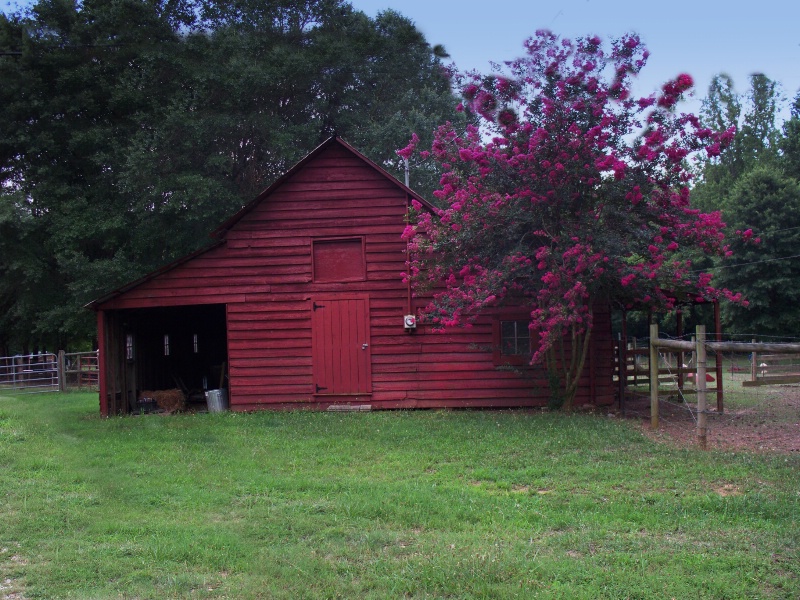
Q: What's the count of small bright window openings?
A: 3